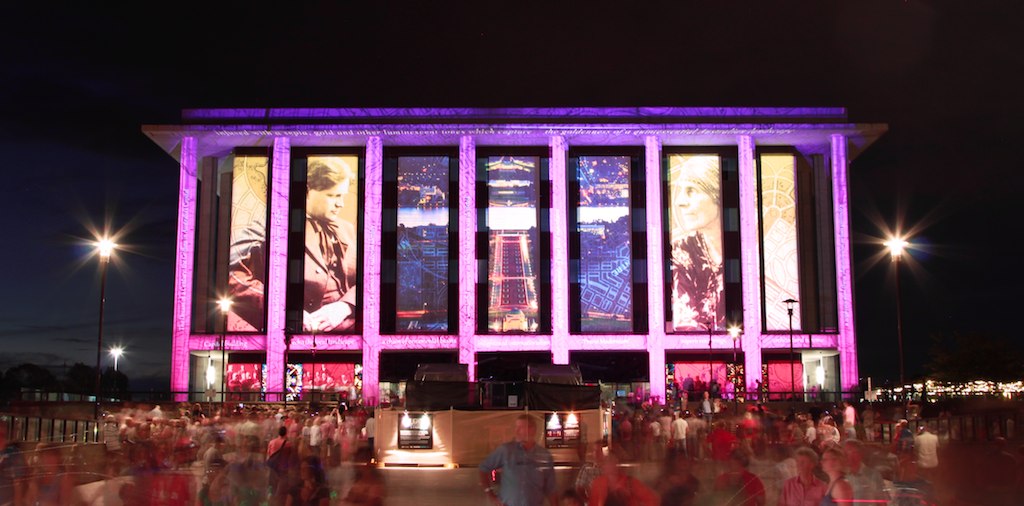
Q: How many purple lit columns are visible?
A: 8